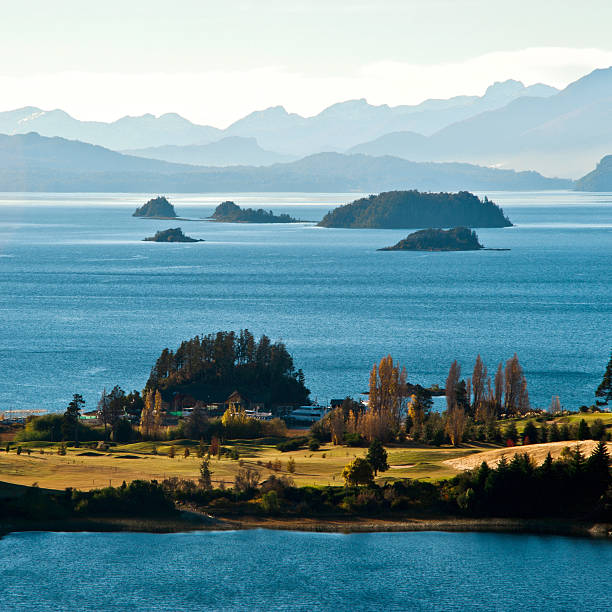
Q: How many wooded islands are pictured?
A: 5